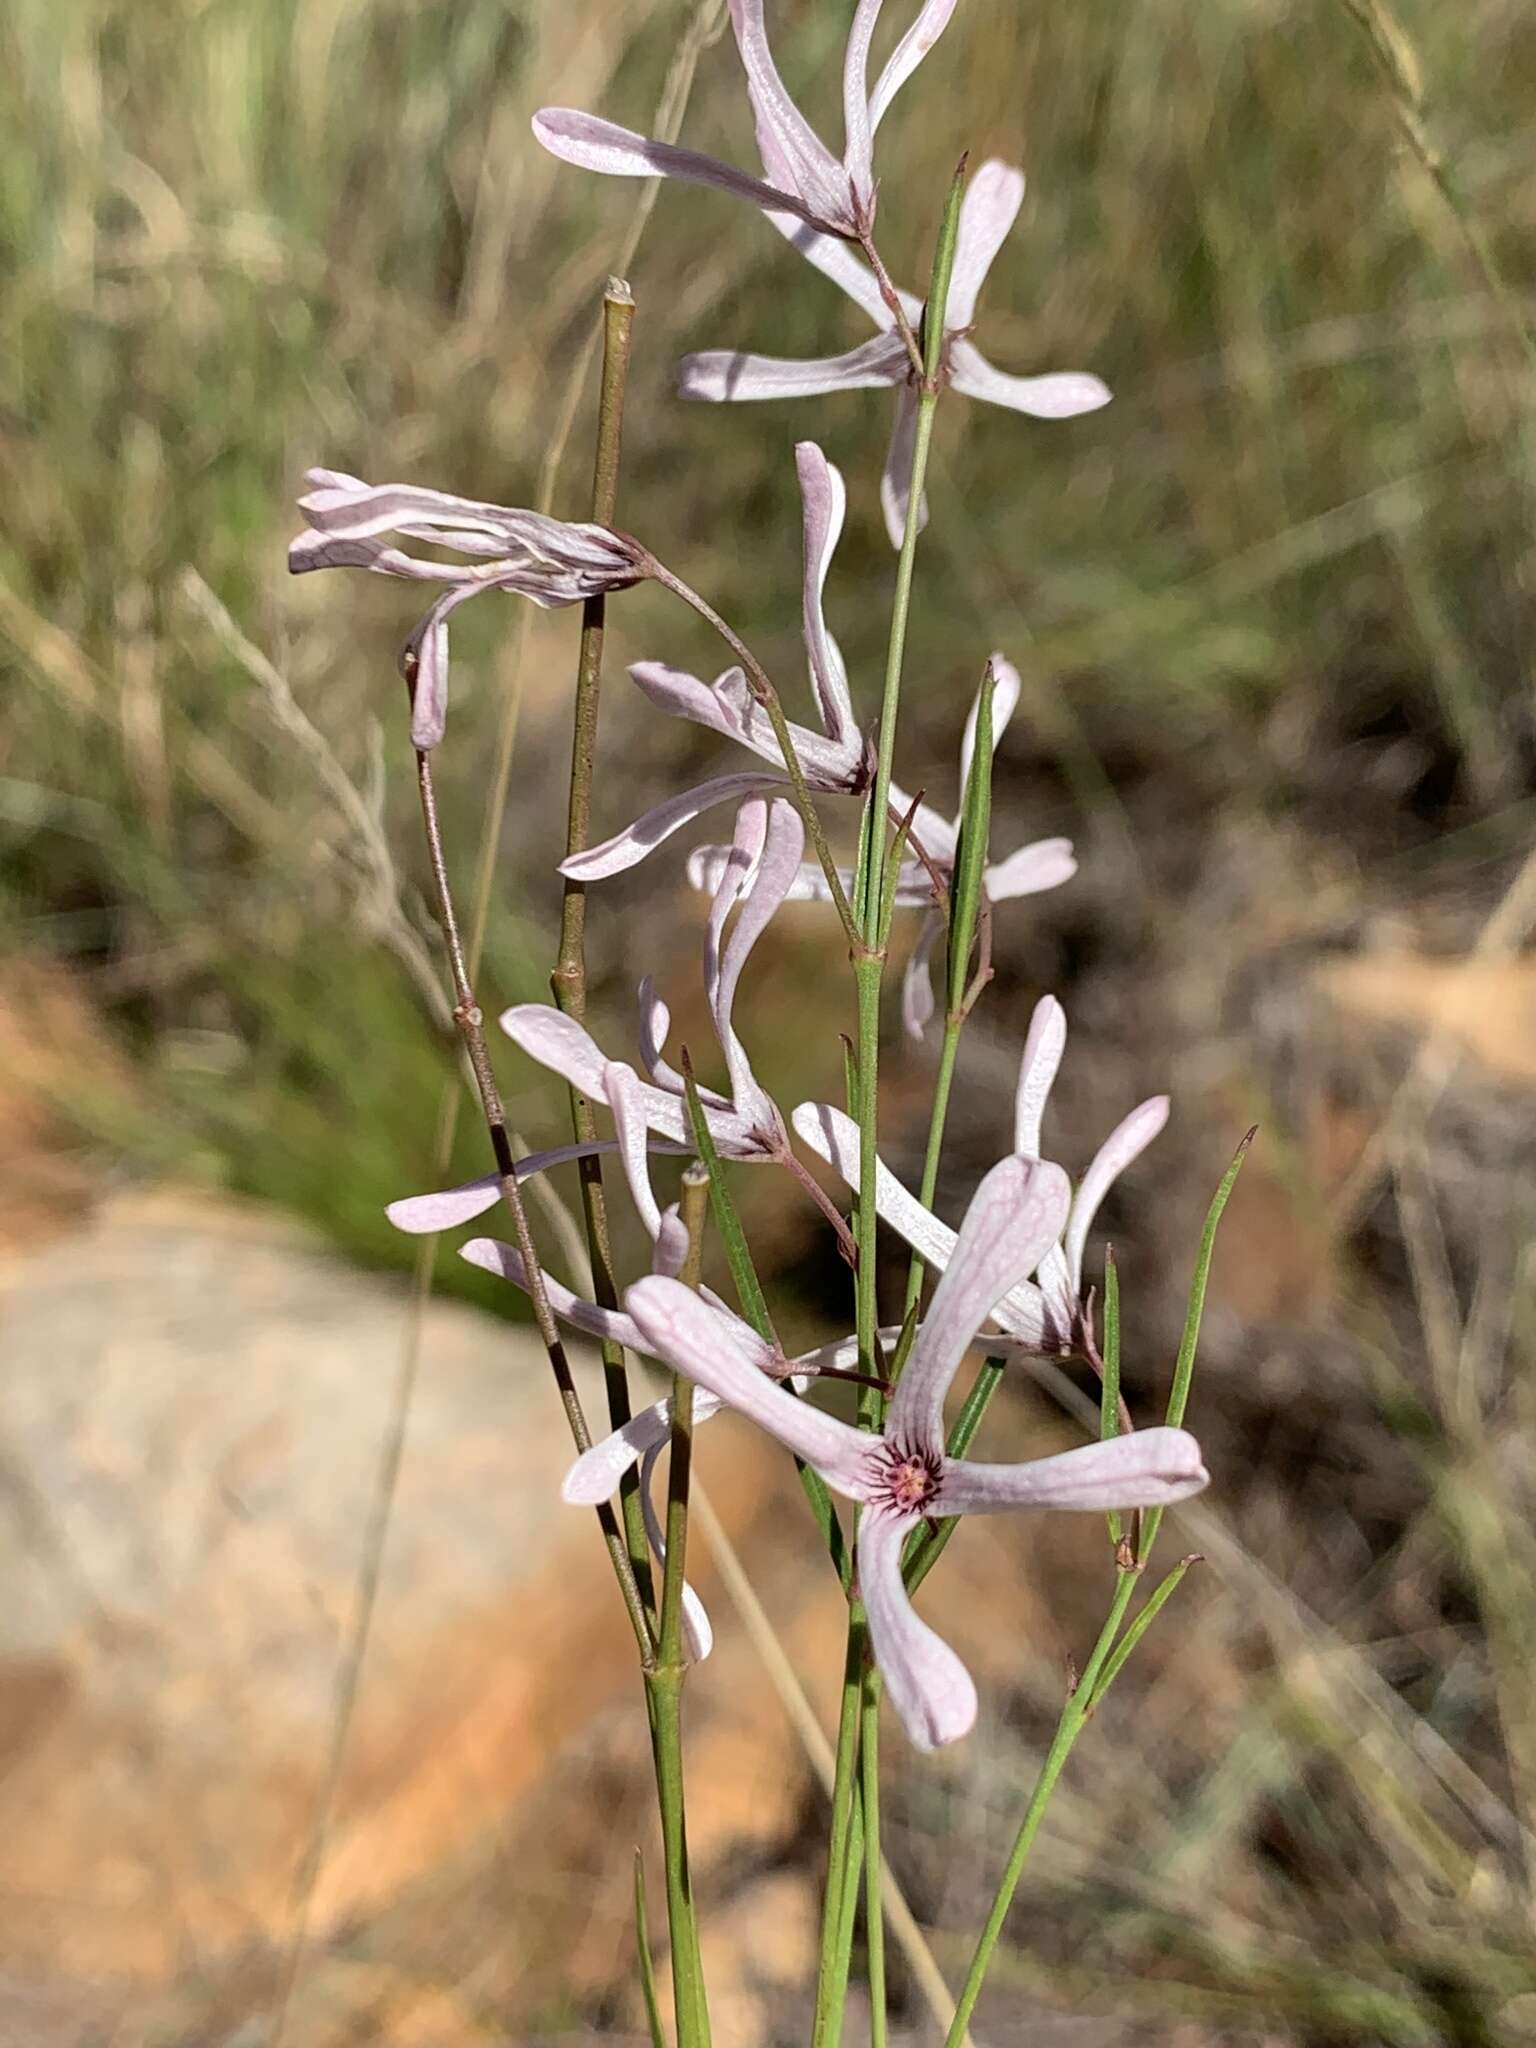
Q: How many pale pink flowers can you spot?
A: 9